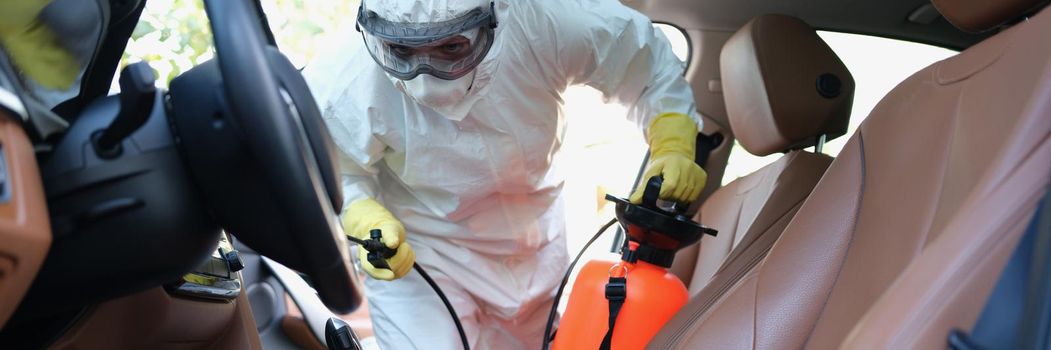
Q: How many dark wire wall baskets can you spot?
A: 0